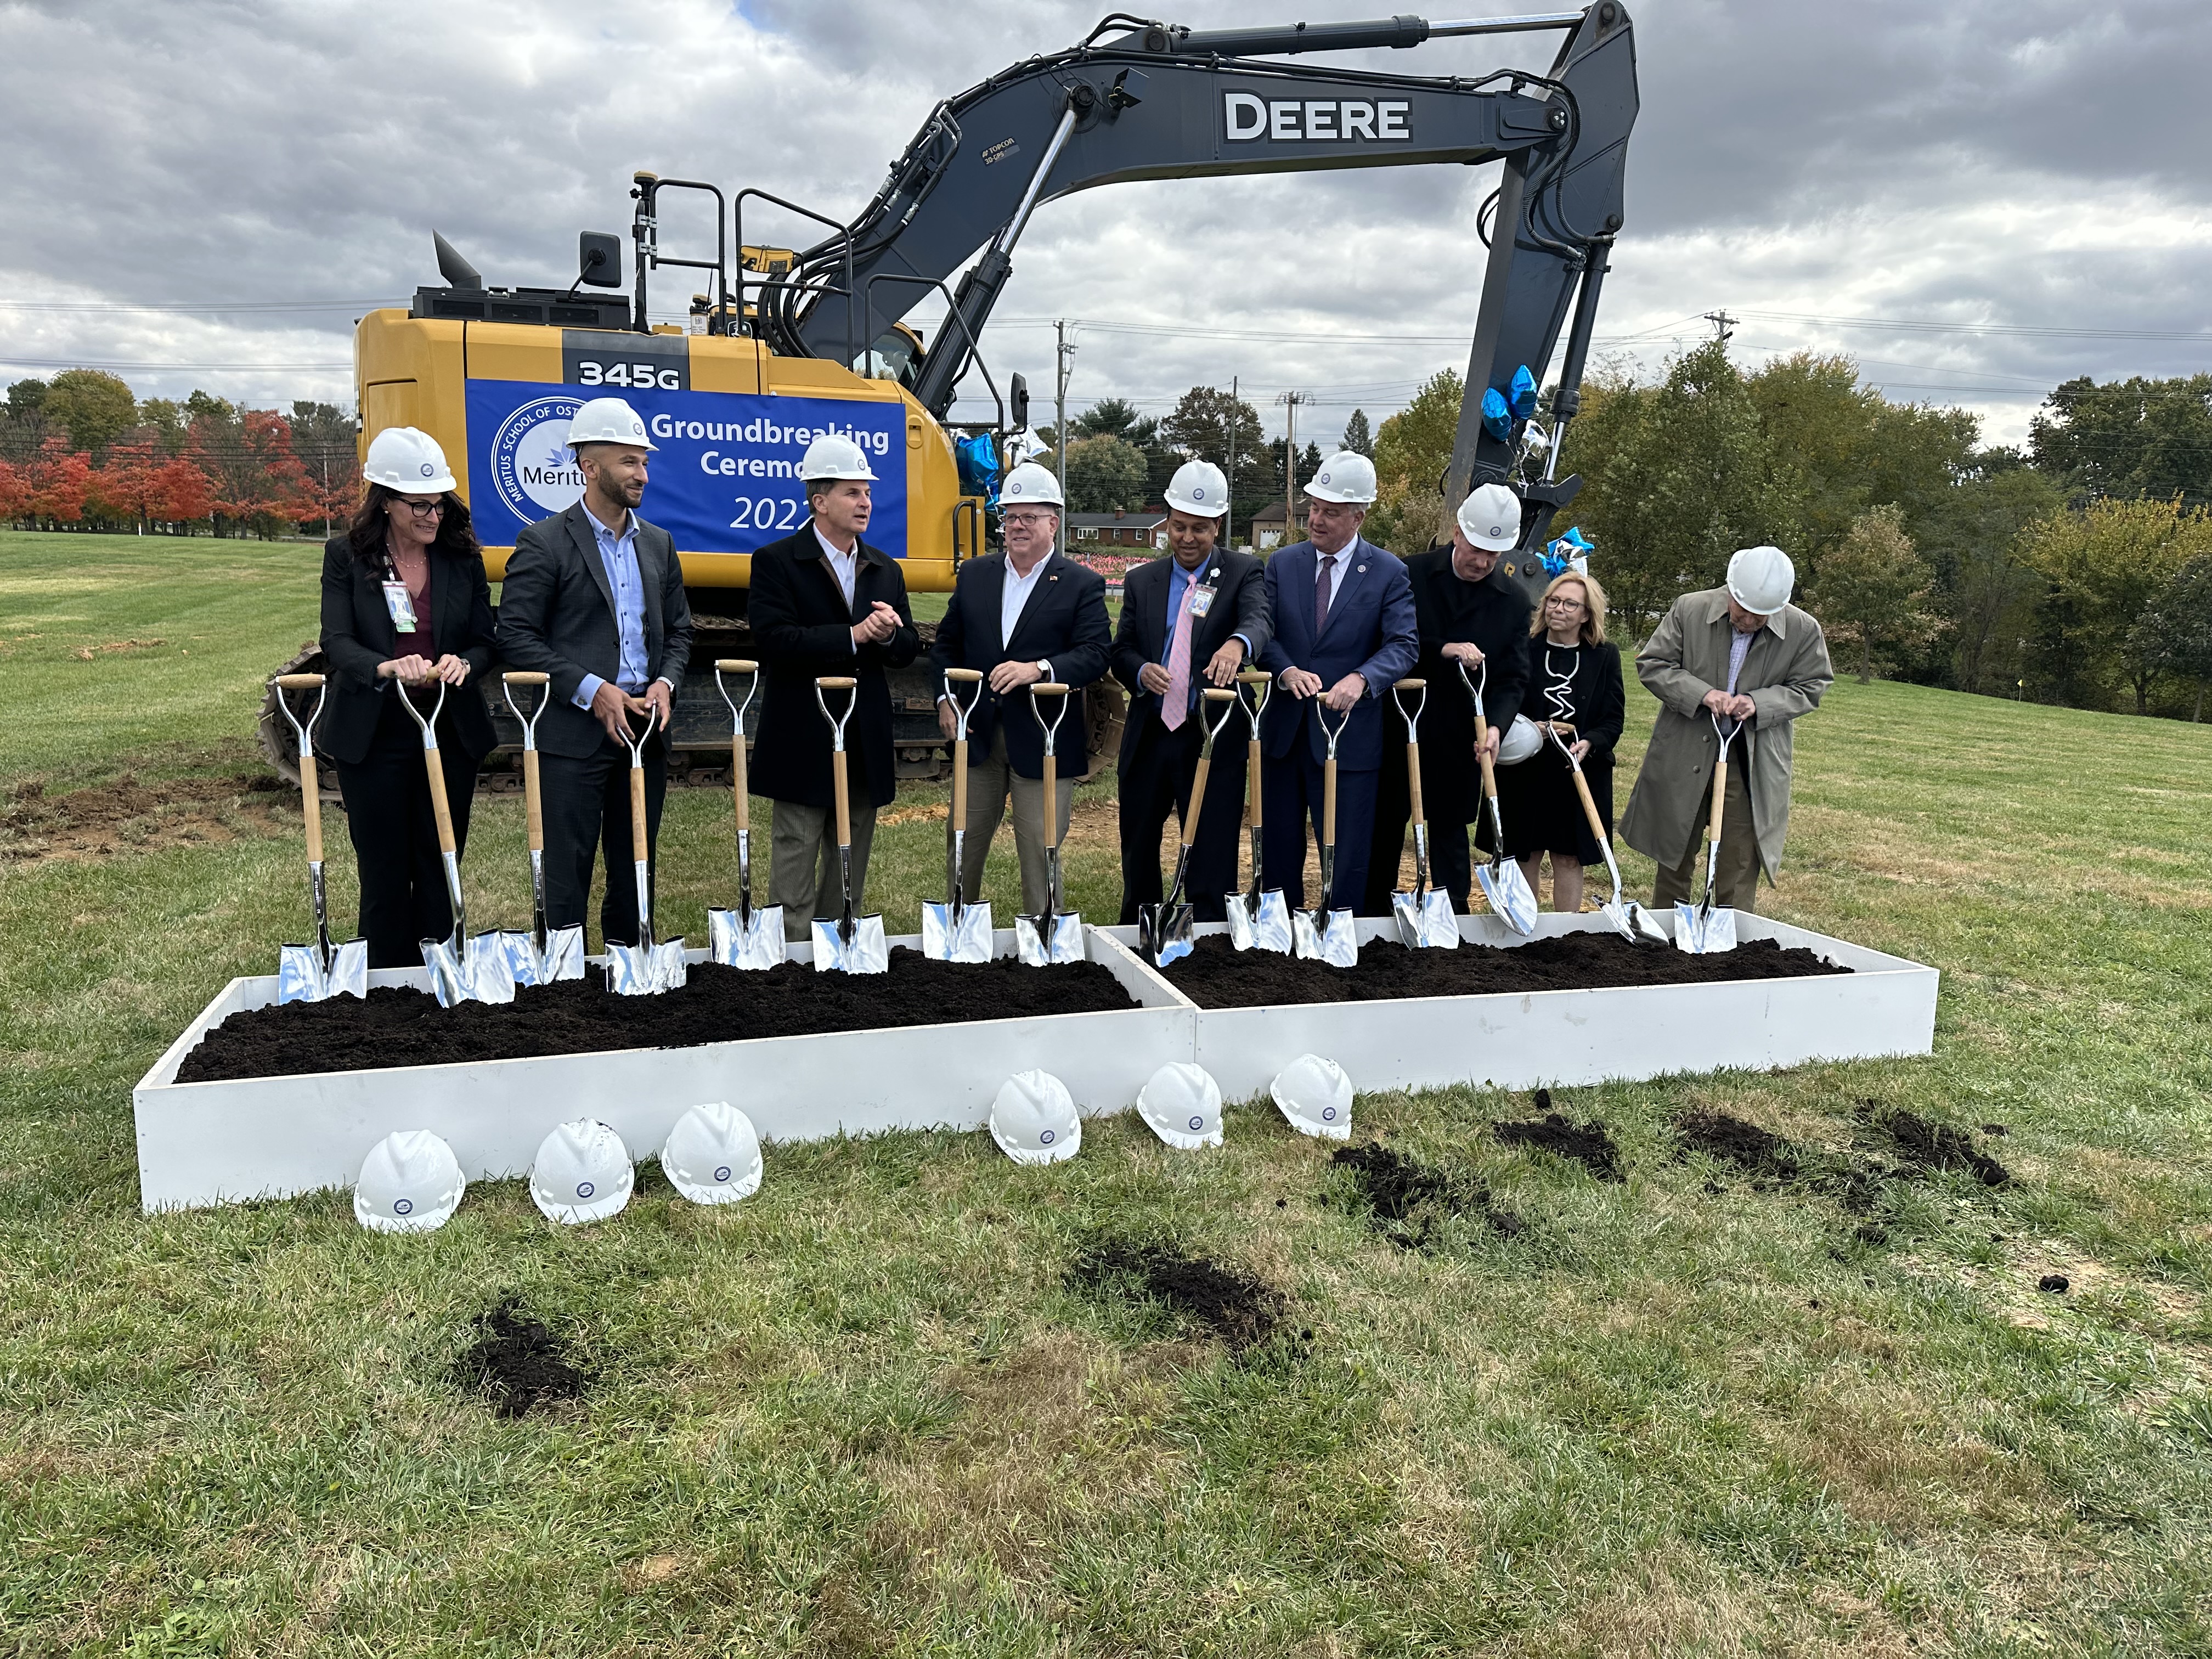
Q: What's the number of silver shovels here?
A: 15